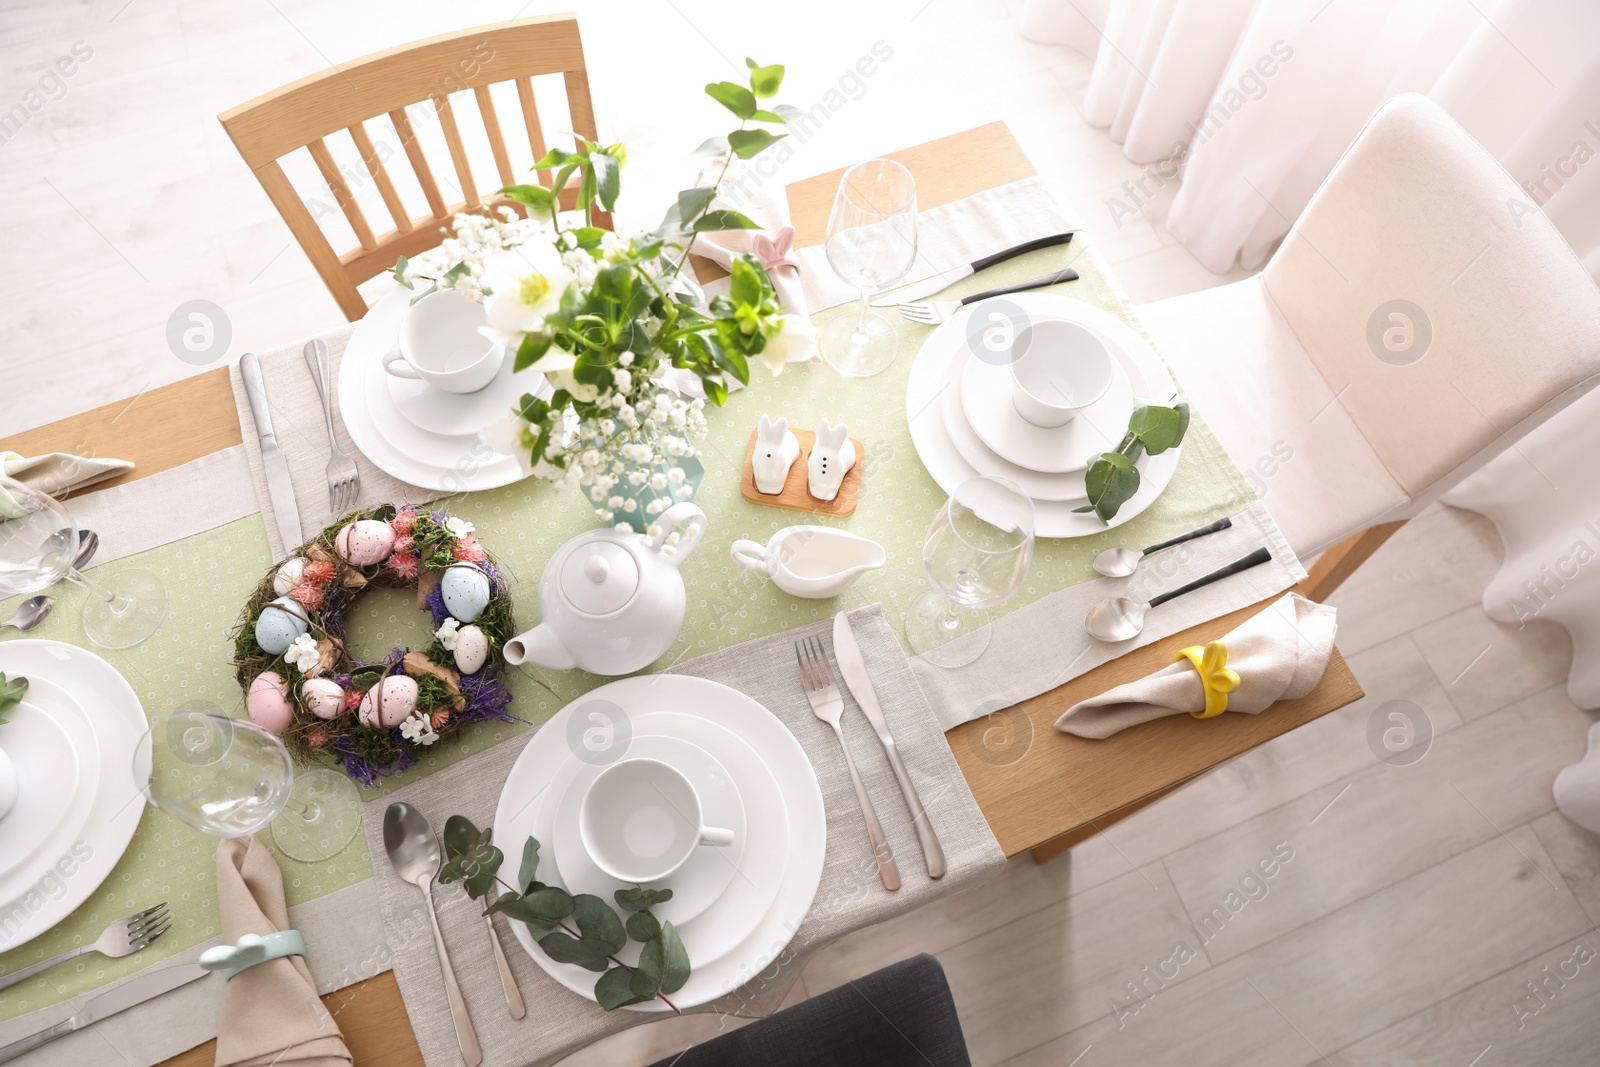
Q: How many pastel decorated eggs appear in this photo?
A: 8